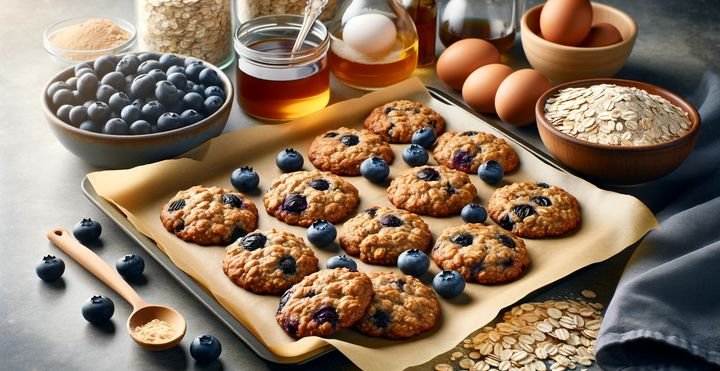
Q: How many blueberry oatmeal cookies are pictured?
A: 12